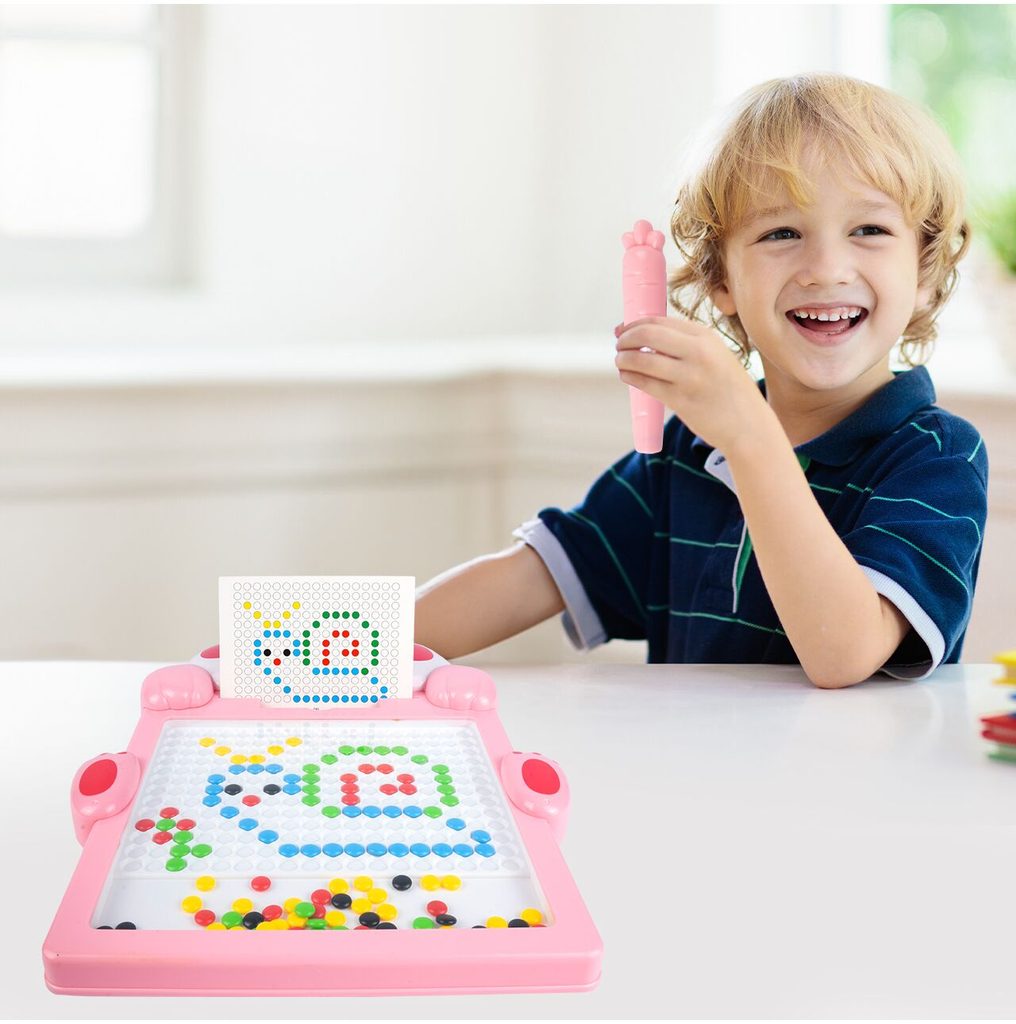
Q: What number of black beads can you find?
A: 12